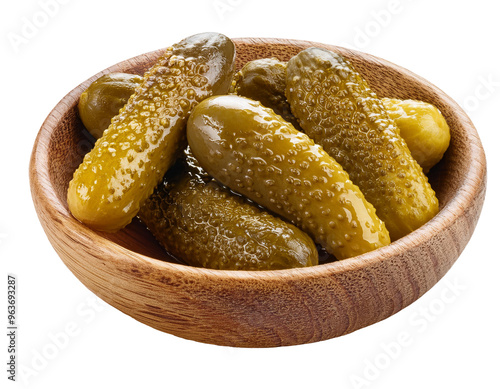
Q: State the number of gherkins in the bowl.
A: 7